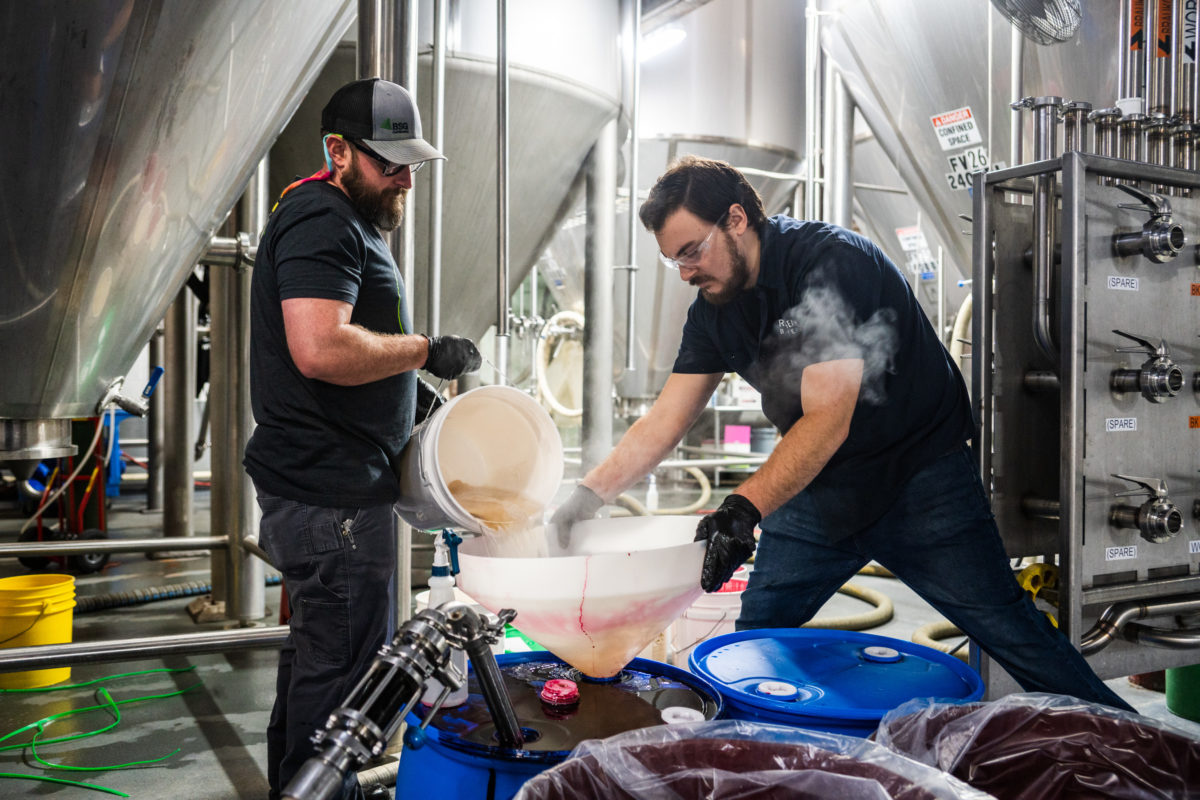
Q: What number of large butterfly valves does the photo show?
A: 3